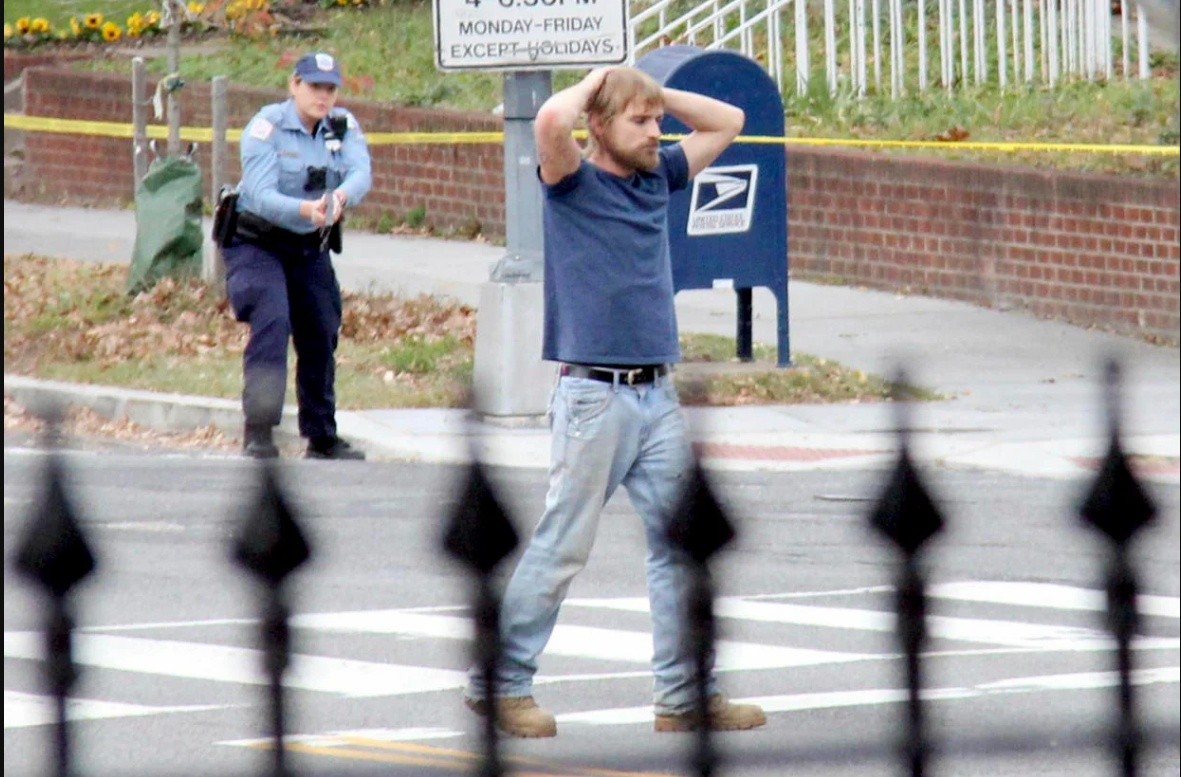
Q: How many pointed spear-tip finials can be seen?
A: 6